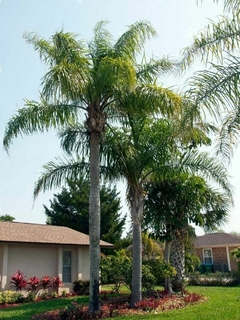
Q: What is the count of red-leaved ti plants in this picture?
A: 4